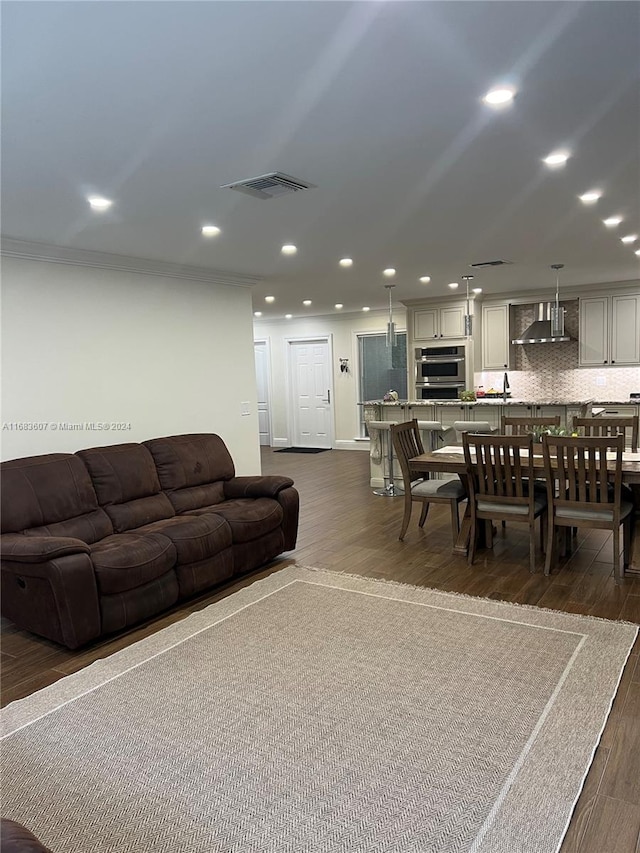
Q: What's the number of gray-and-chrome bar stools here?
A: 3